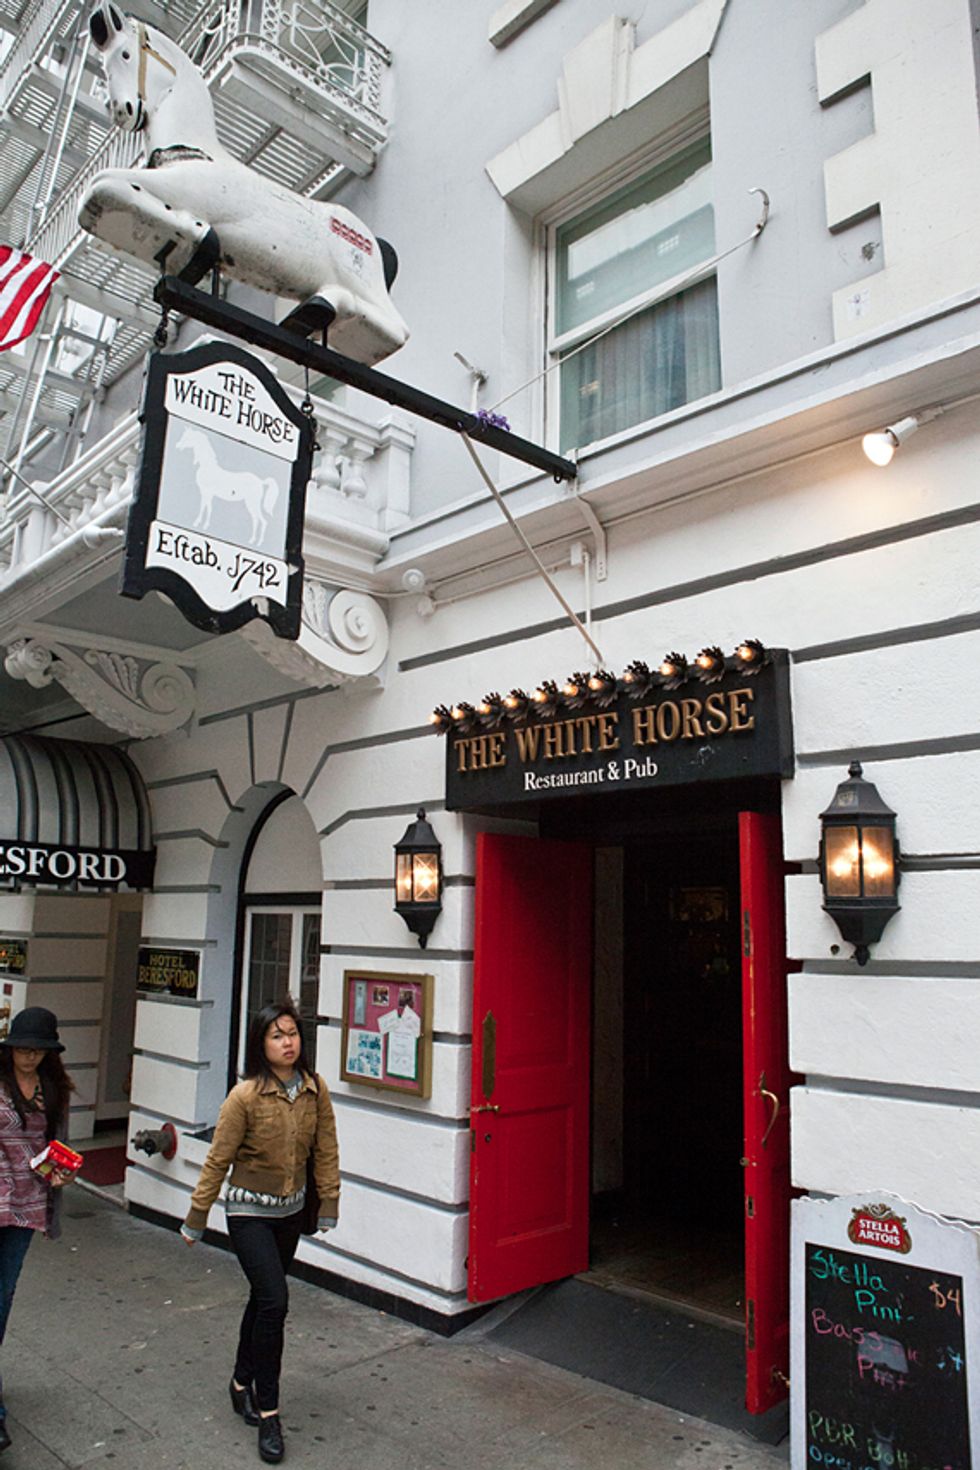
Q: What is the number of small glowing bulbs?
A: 11